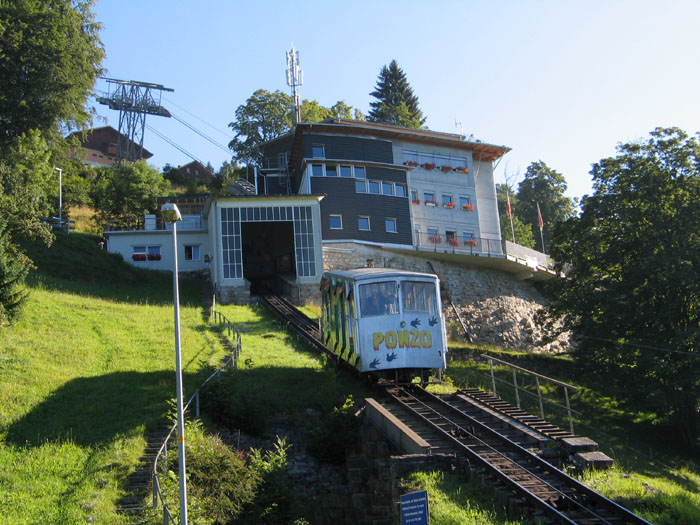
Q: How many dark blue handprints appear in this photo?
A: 4